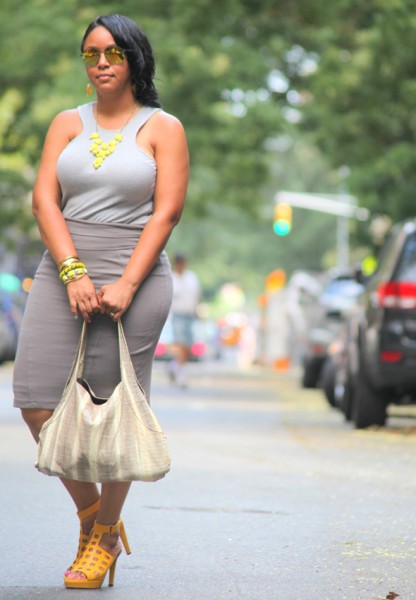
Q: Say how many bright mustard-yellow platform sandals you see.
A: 2